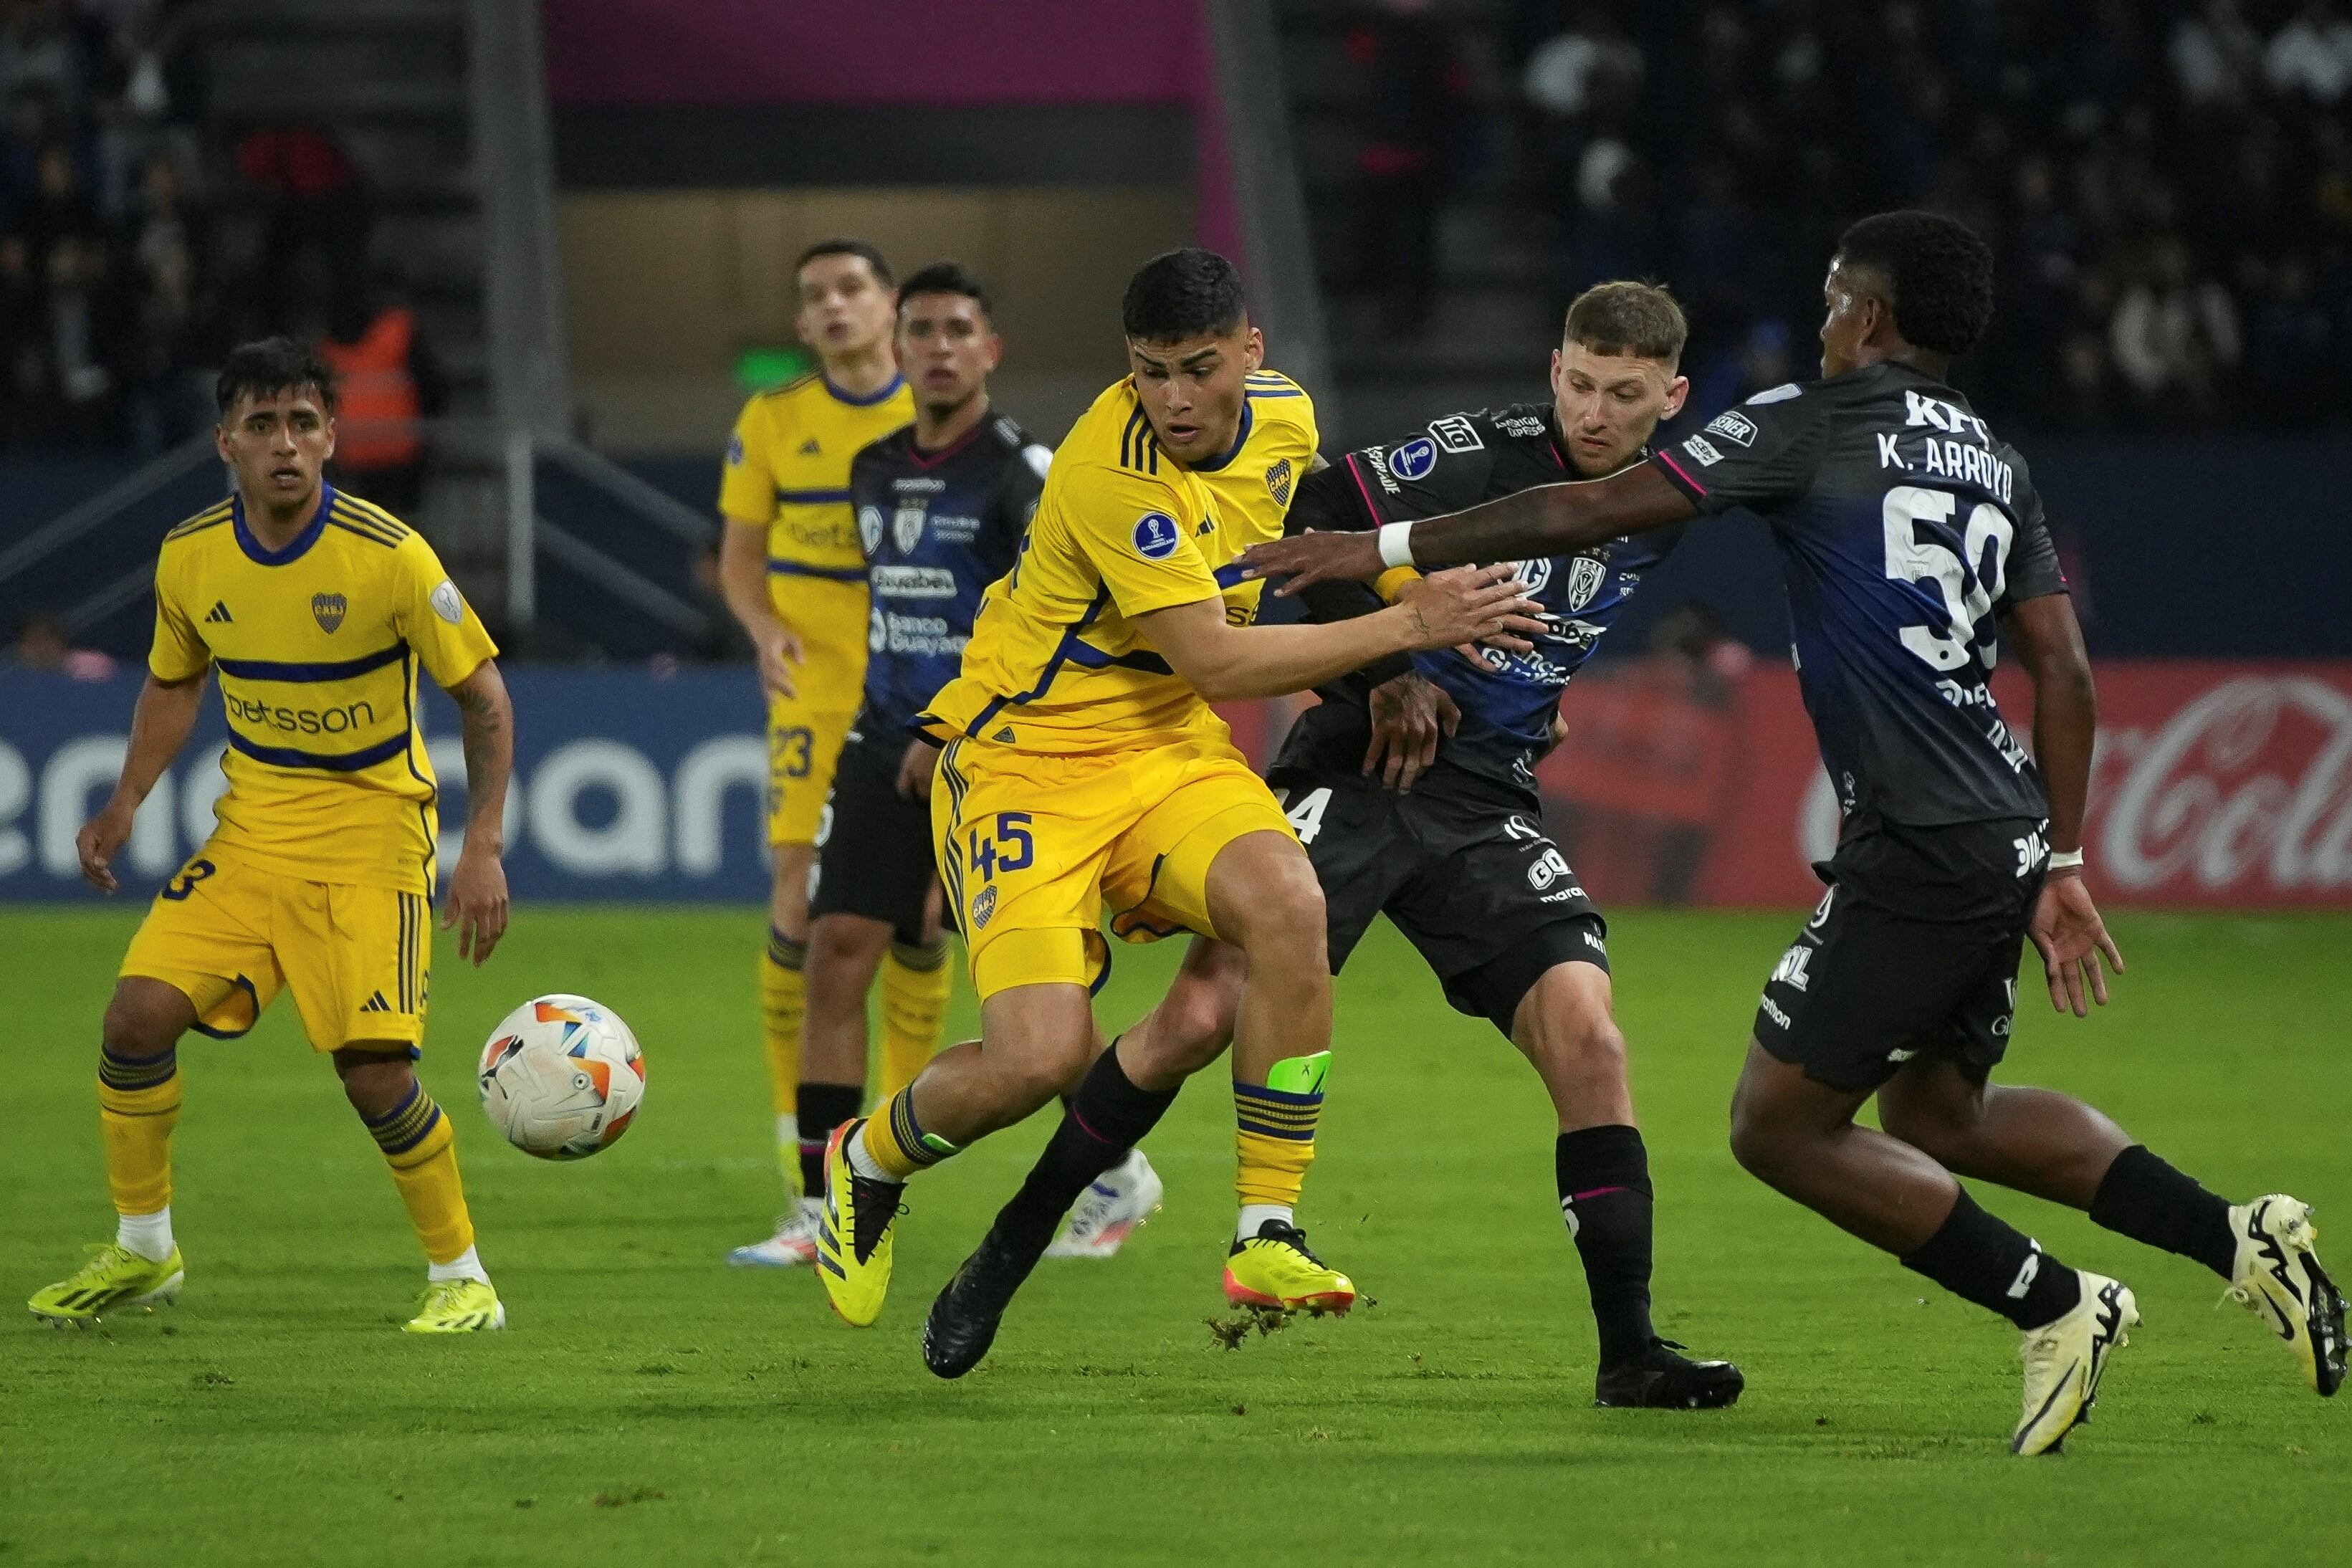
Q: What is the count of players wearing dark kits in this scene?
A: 3